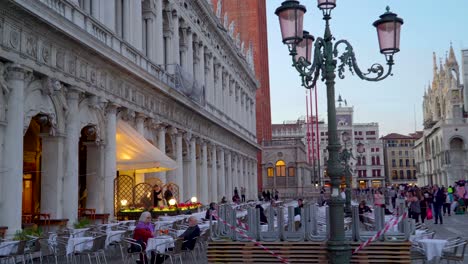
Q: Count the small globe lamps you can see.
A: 3